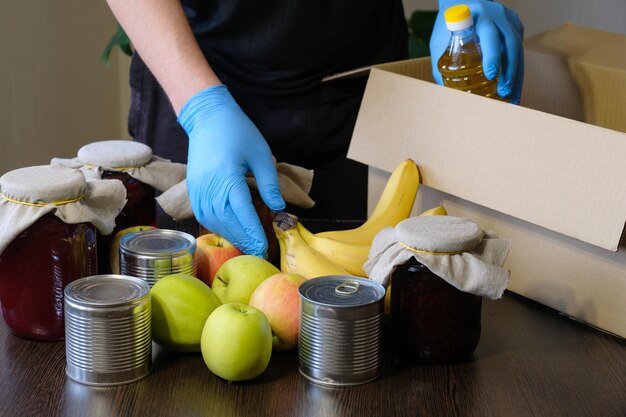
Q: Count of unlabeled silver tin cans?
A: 3